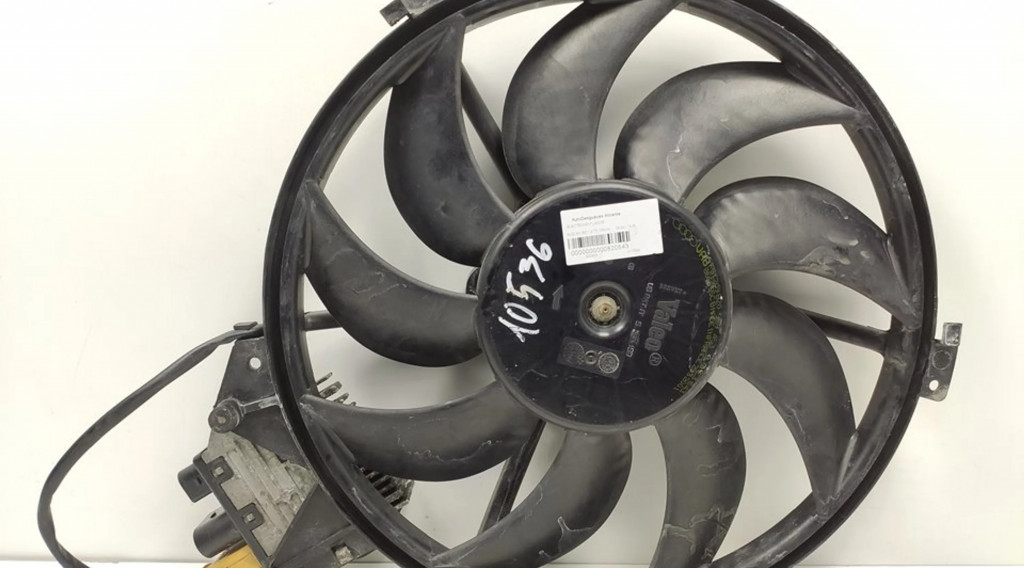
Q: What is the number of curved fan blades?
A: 9